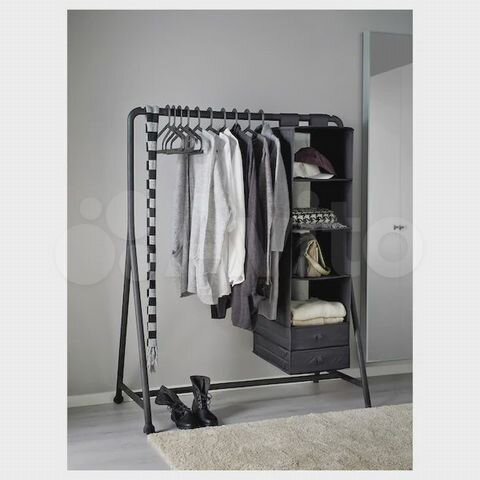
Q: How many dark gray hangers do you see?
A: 10